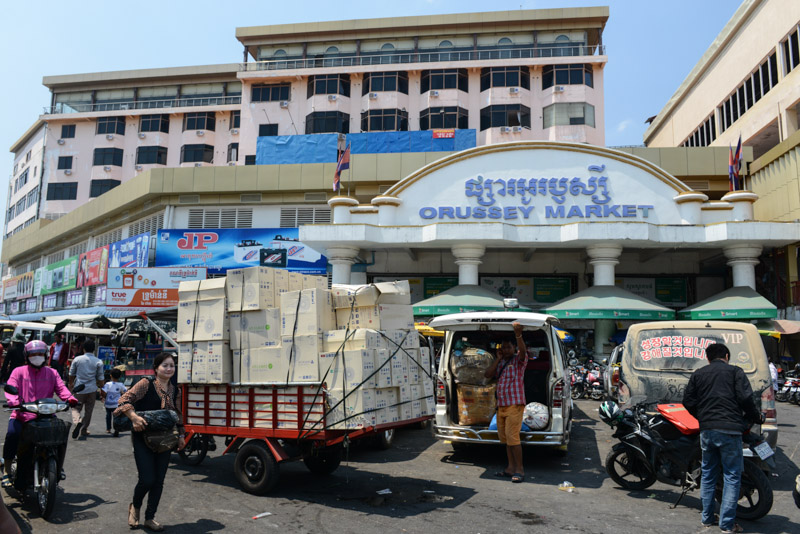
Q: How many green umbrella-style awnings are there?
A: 3